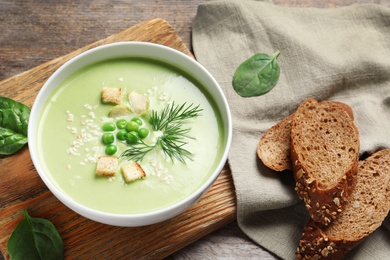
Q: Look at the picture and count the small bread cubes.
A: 3